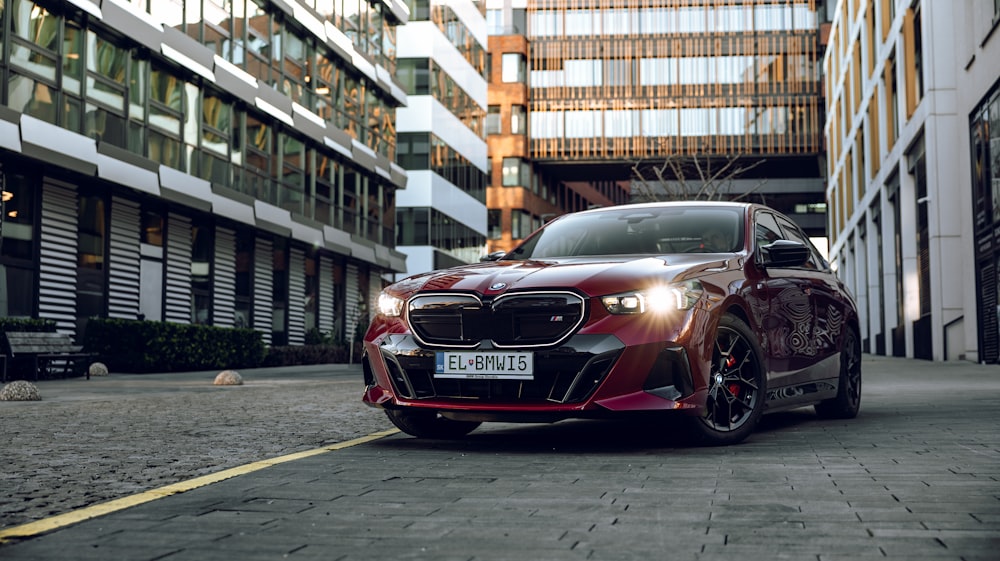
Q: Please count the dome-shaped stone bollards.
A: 3